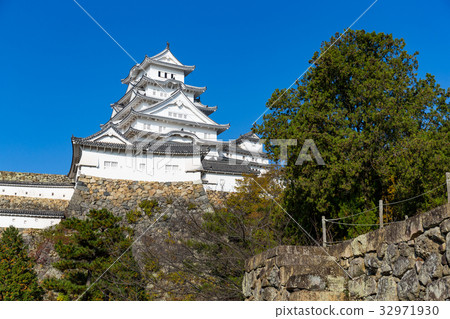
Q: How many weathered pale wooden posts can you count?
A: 3